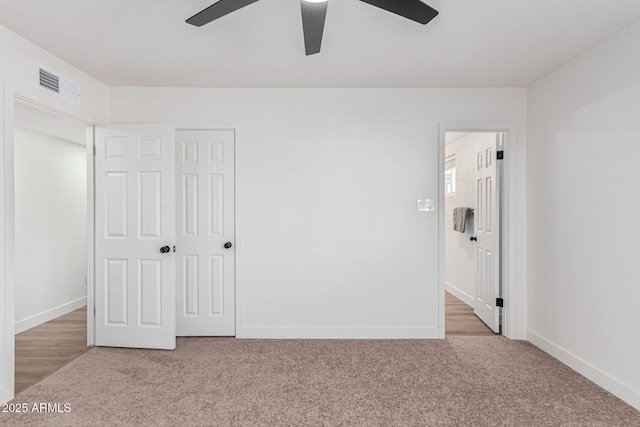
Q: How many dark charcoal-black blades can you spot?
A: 3